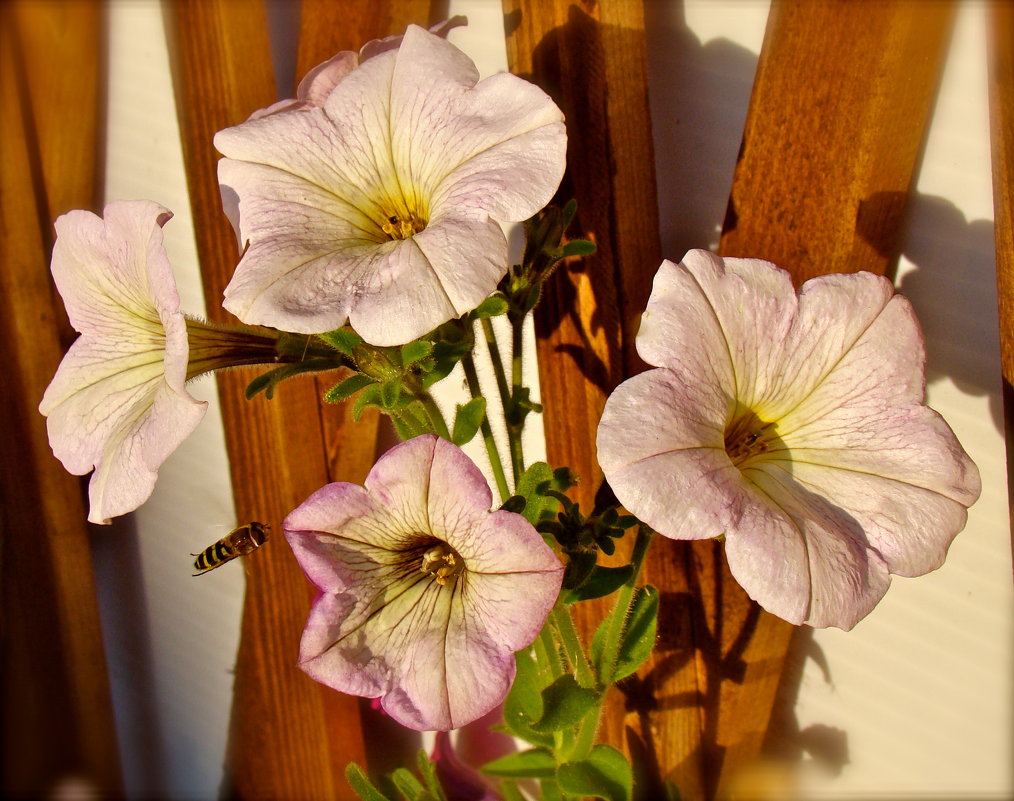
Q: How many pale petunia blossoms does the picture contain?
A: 4